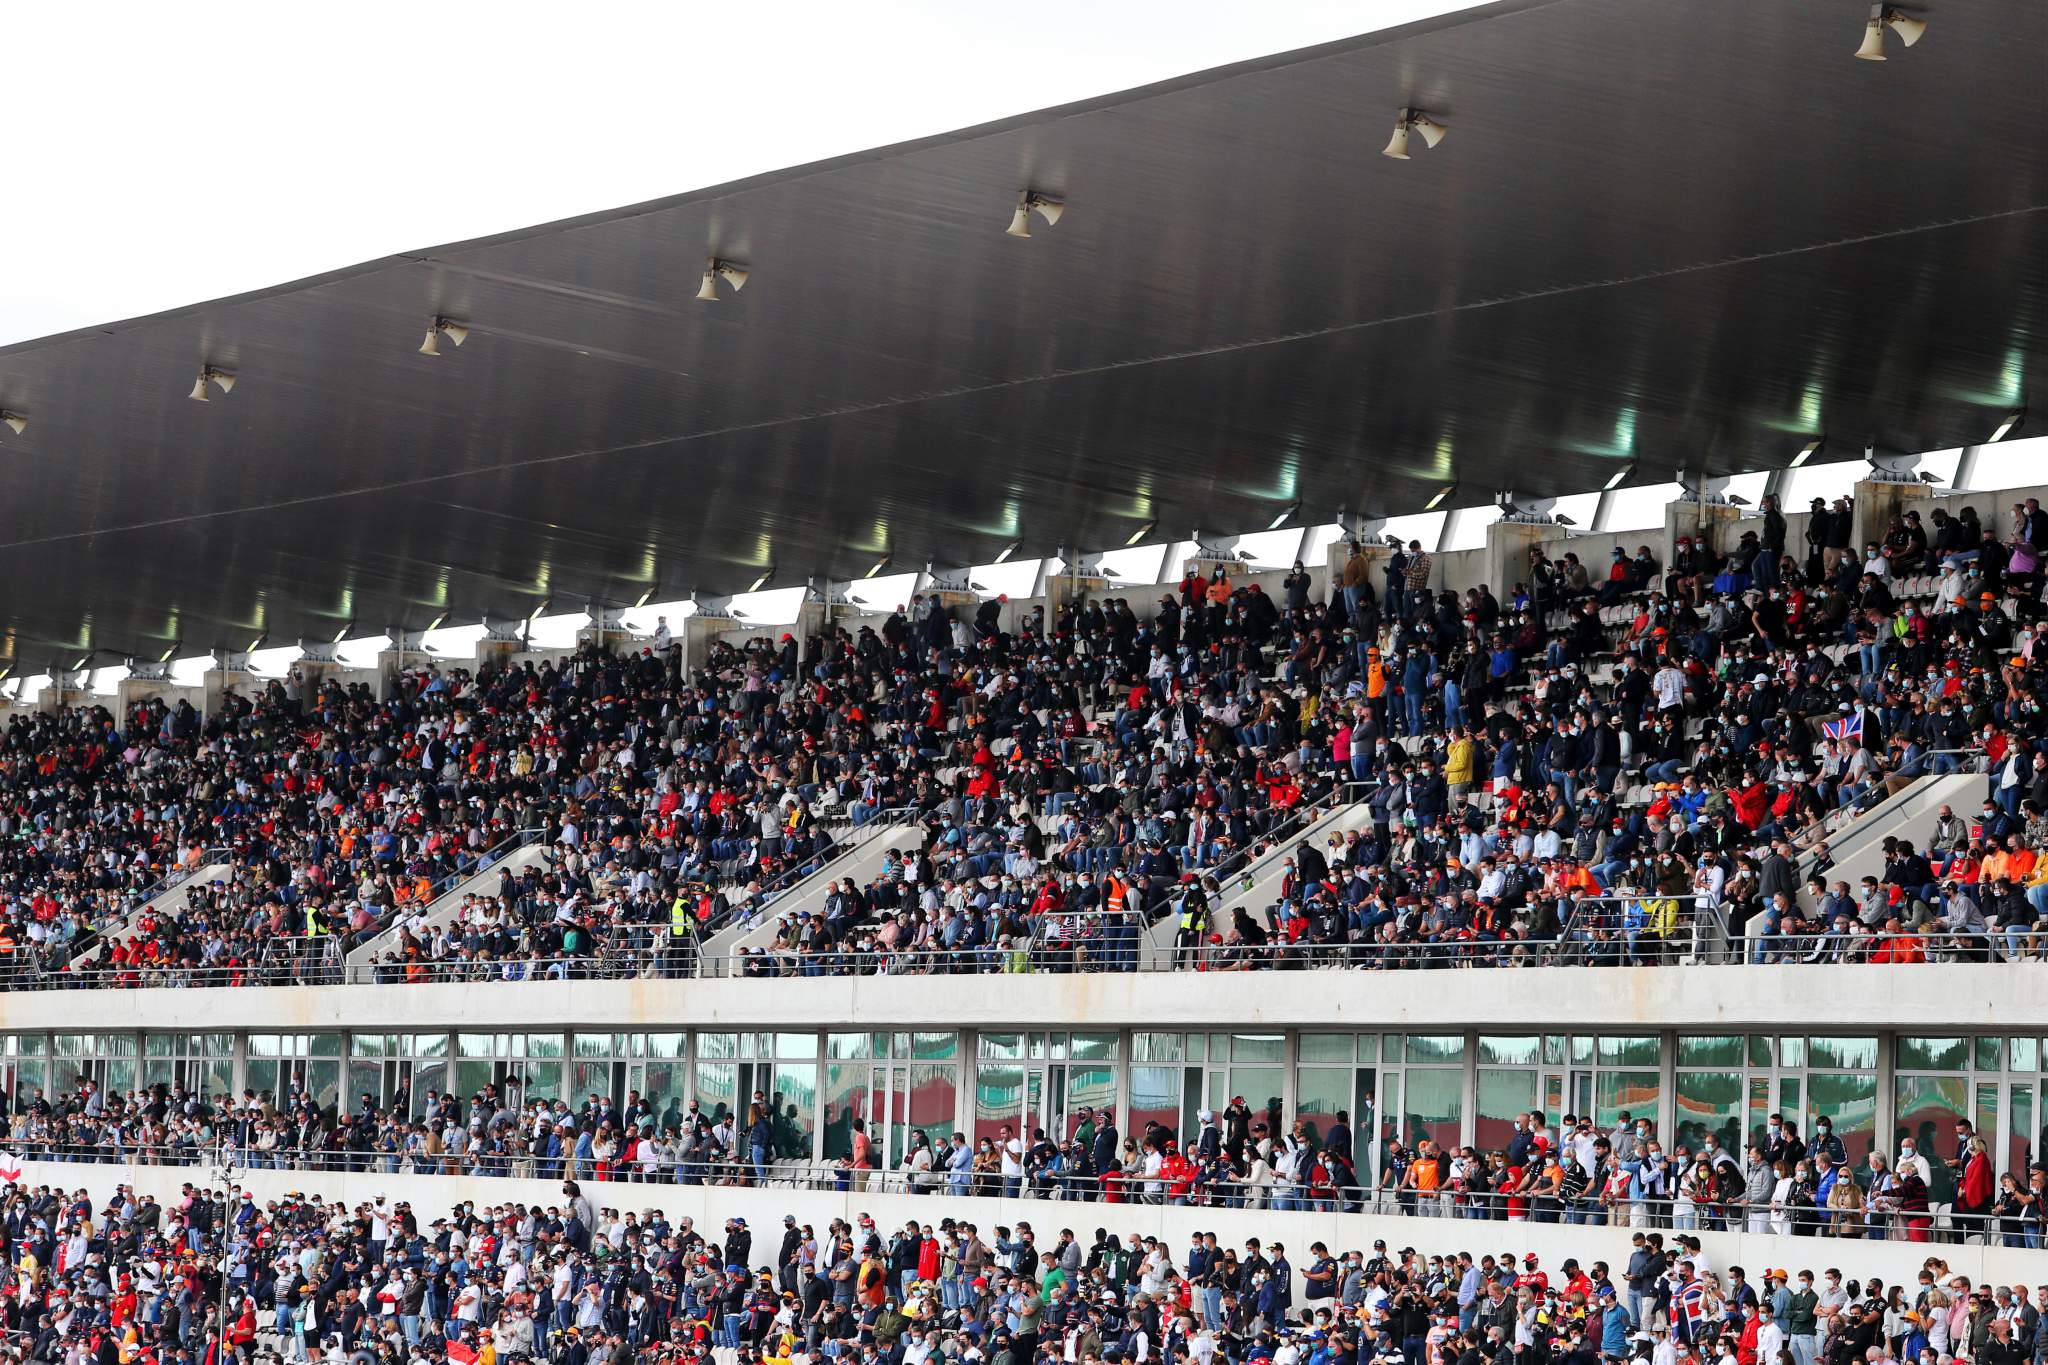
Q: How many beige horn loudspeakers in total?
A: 13